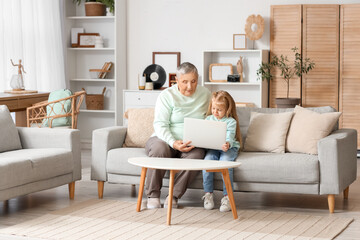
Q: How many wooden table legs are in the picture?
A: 3